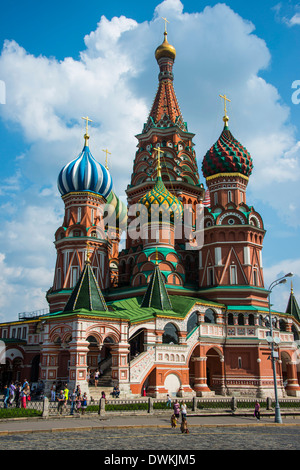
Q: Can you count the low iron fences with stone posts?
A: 1